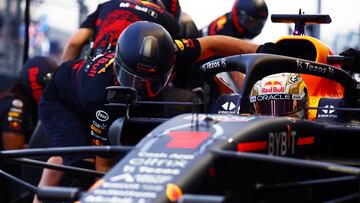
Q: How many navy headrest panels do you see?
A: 2